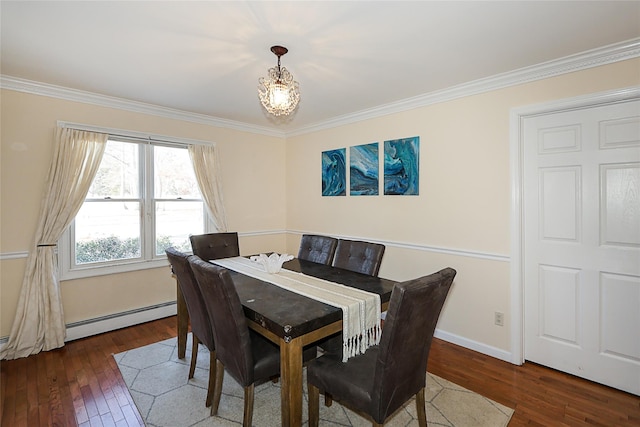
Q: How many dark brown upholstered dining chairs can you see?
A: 6